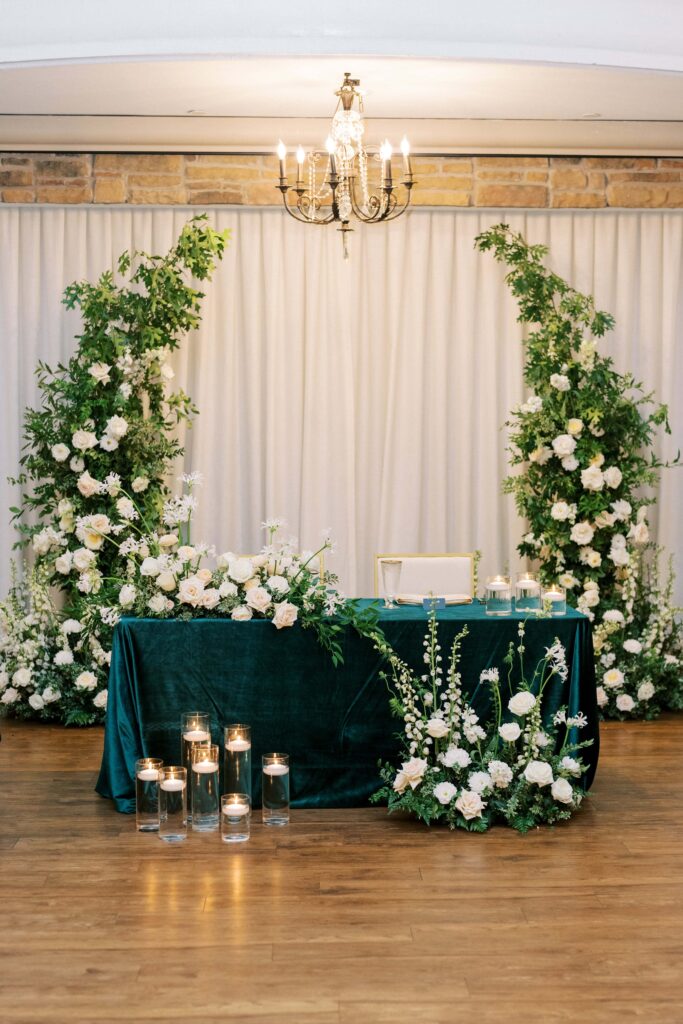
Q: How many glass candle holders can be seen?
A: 10